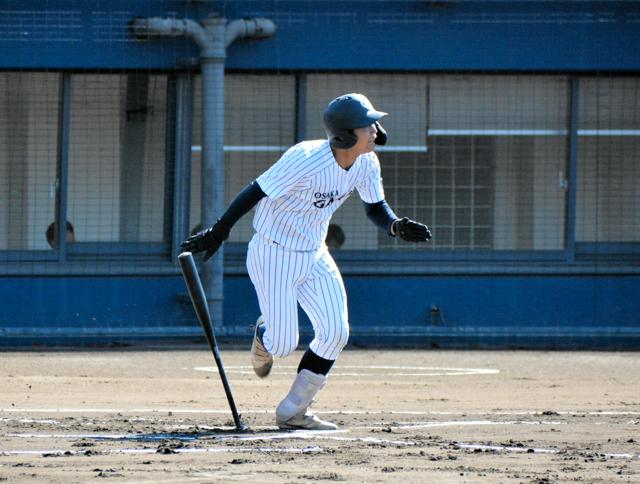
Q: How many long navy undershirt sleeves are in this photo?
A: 2